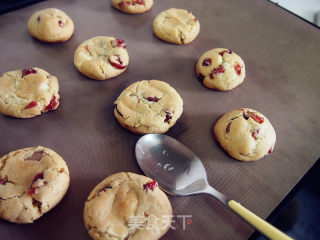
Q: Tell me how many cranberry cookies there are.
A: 10